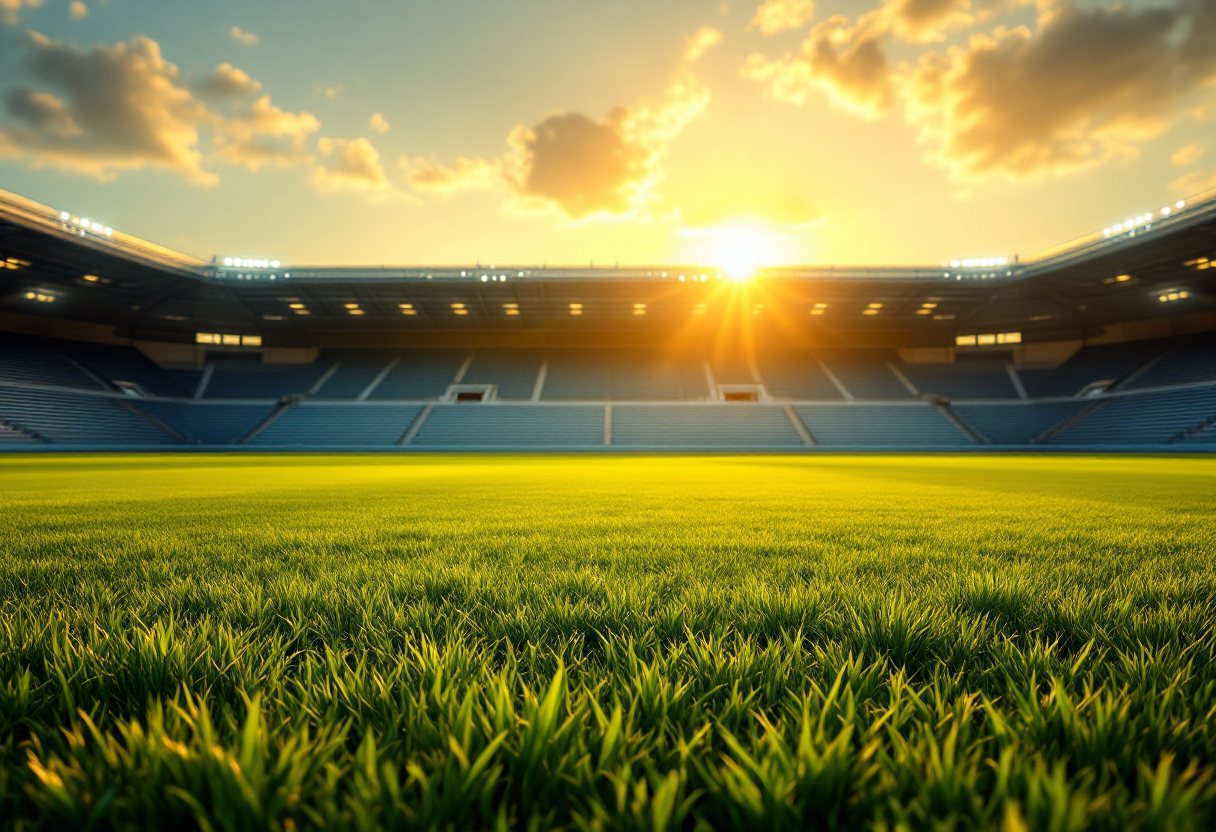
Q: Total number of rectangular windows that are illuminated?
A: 6